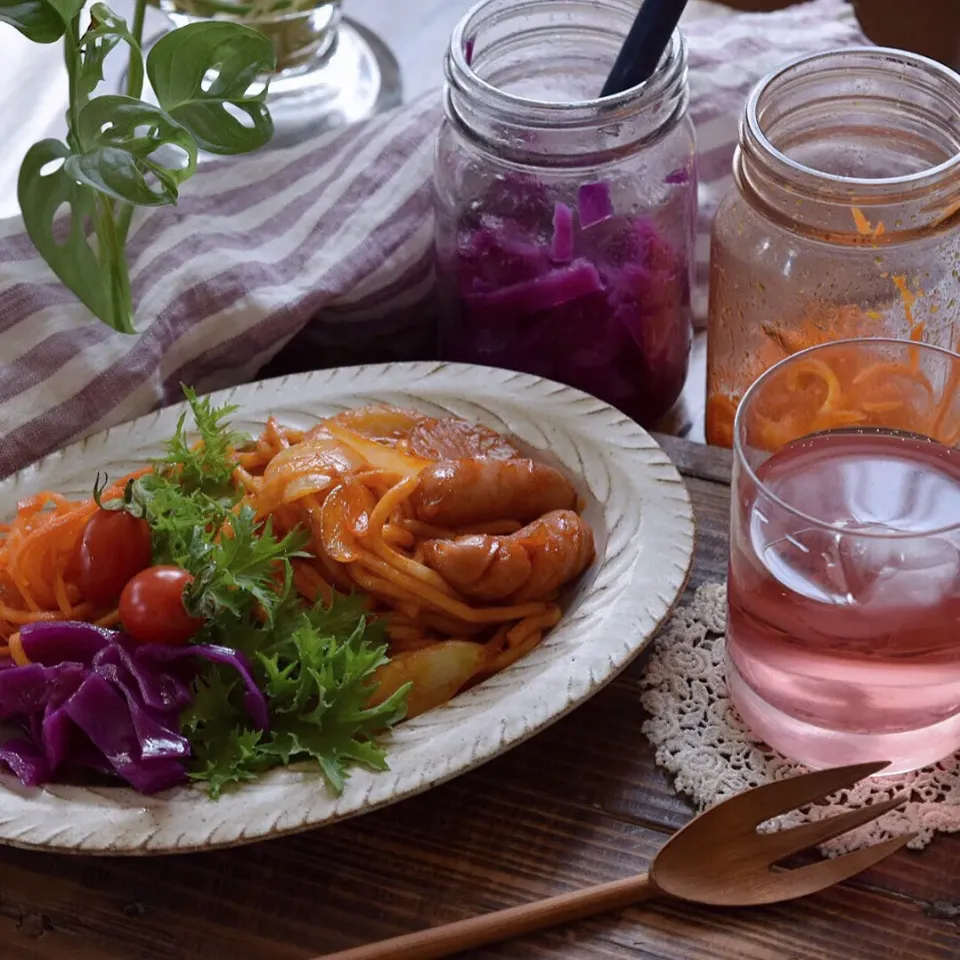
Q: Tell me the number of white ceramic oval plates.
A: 1